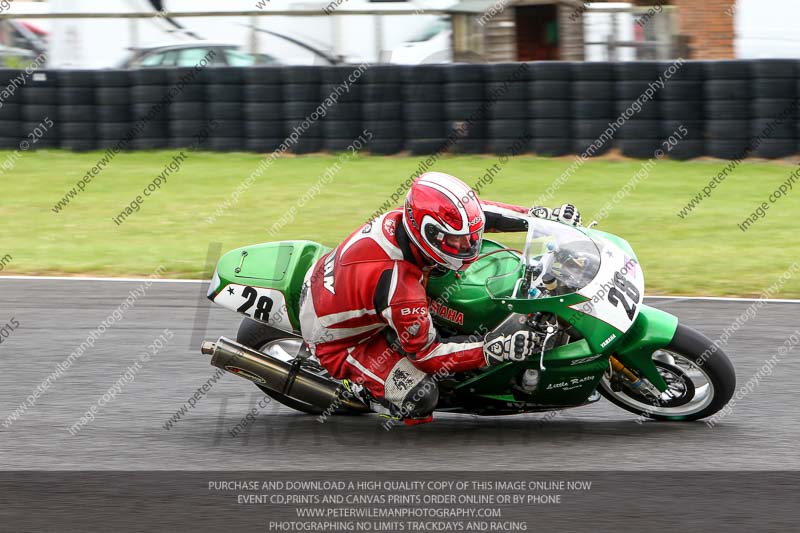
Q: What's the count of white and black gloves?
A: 2